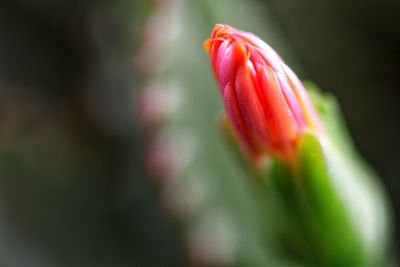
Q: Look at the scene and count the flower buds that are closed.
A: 1